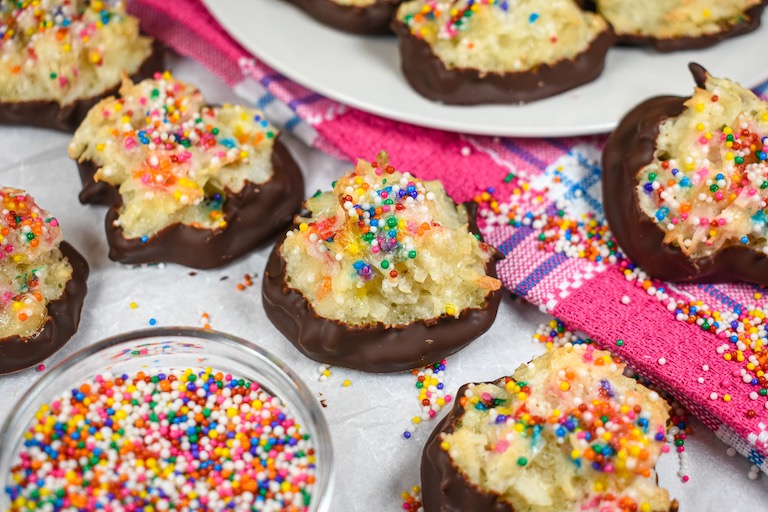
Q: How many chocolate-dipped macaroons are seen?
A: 9